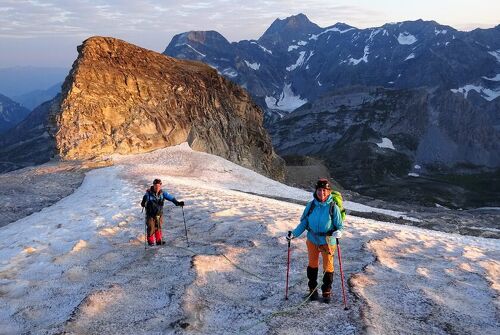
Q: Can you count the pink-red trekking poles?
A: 2